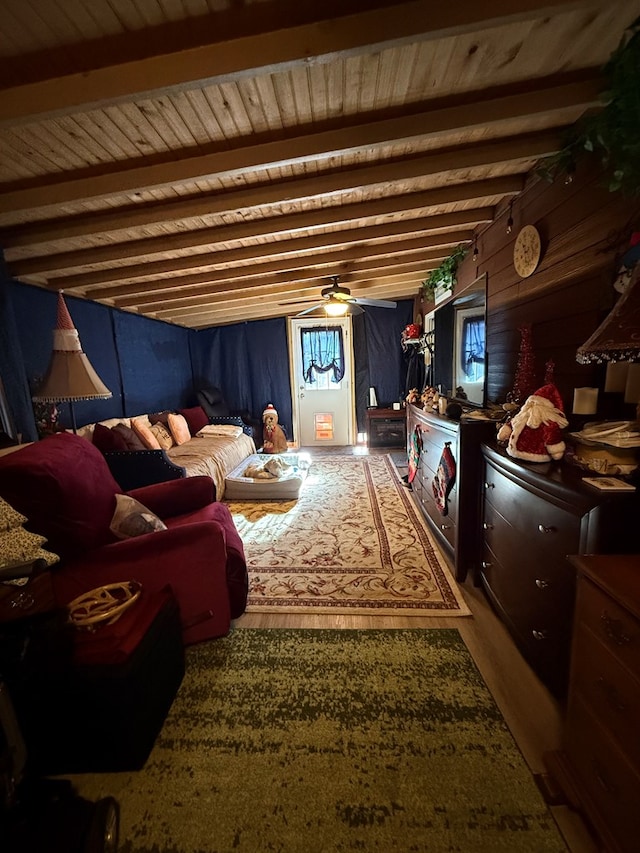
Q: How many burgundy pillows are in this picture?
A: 2